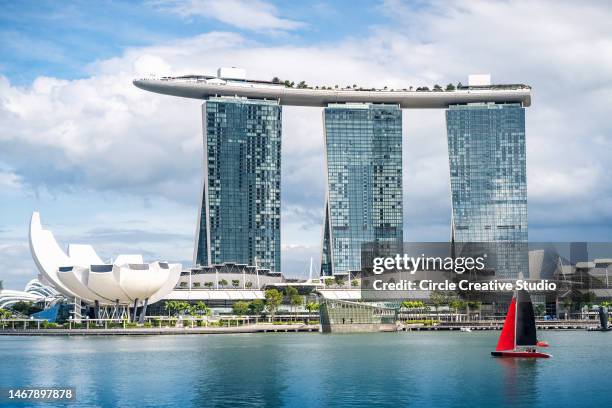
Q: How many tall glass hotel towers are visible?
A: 3